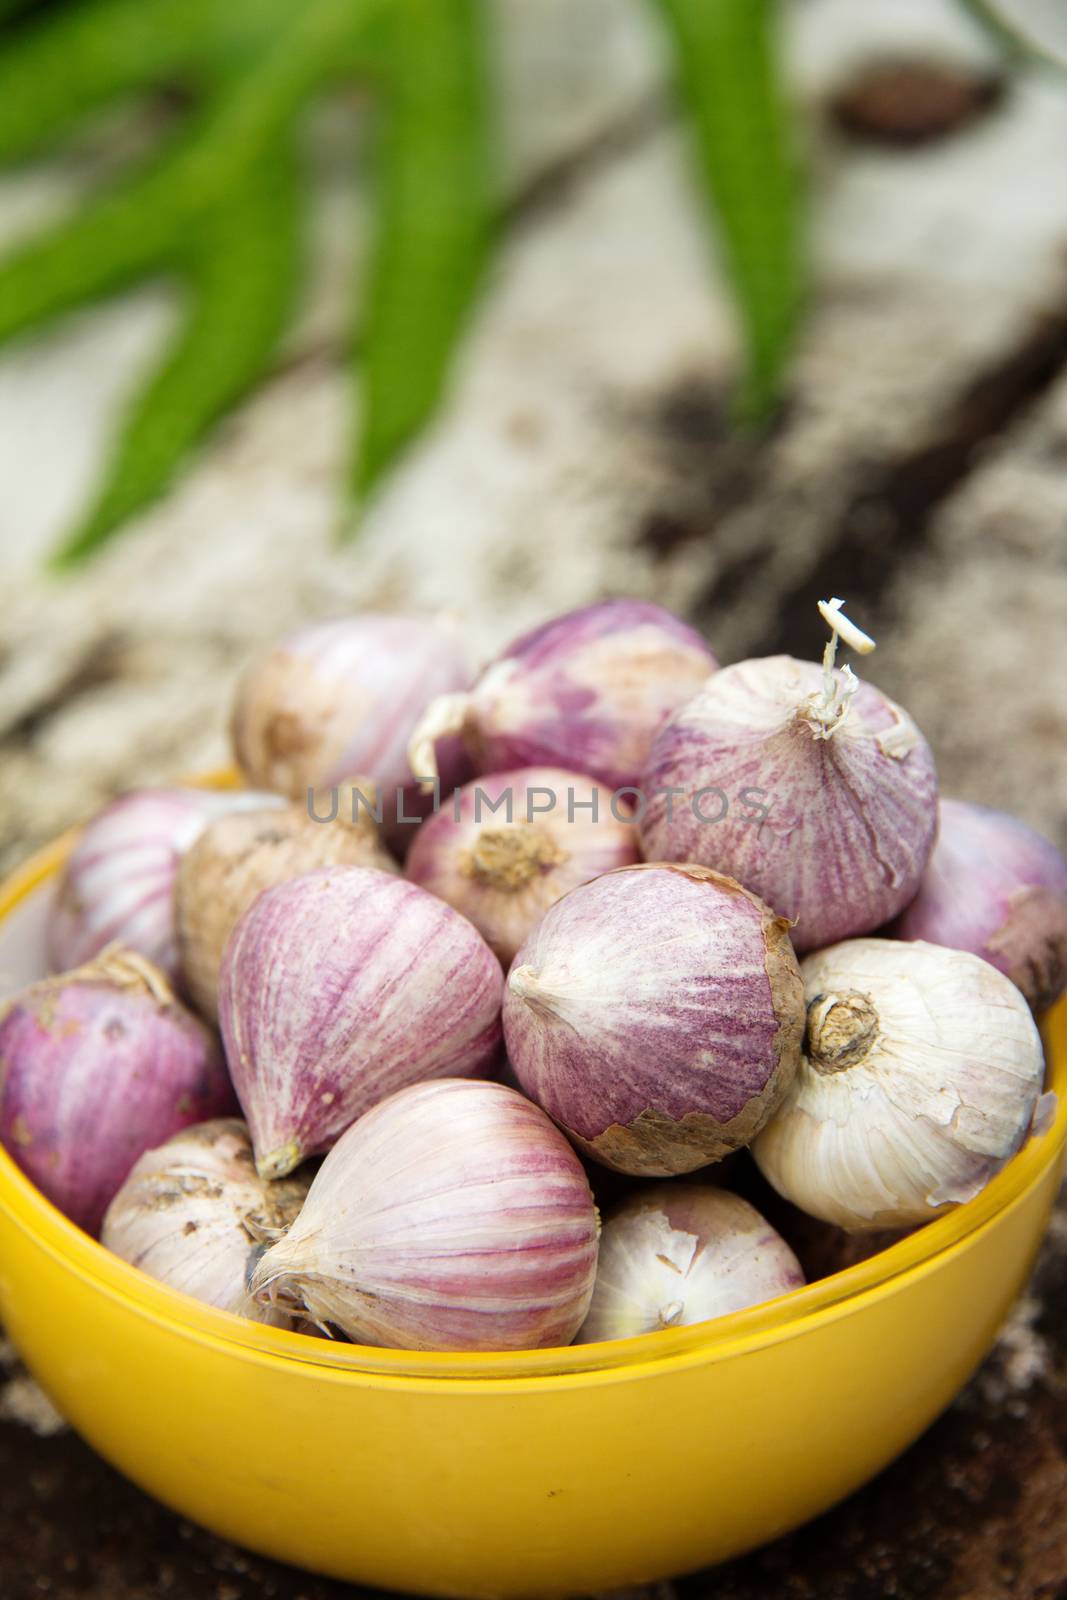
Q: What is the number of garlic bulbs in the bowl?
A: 14